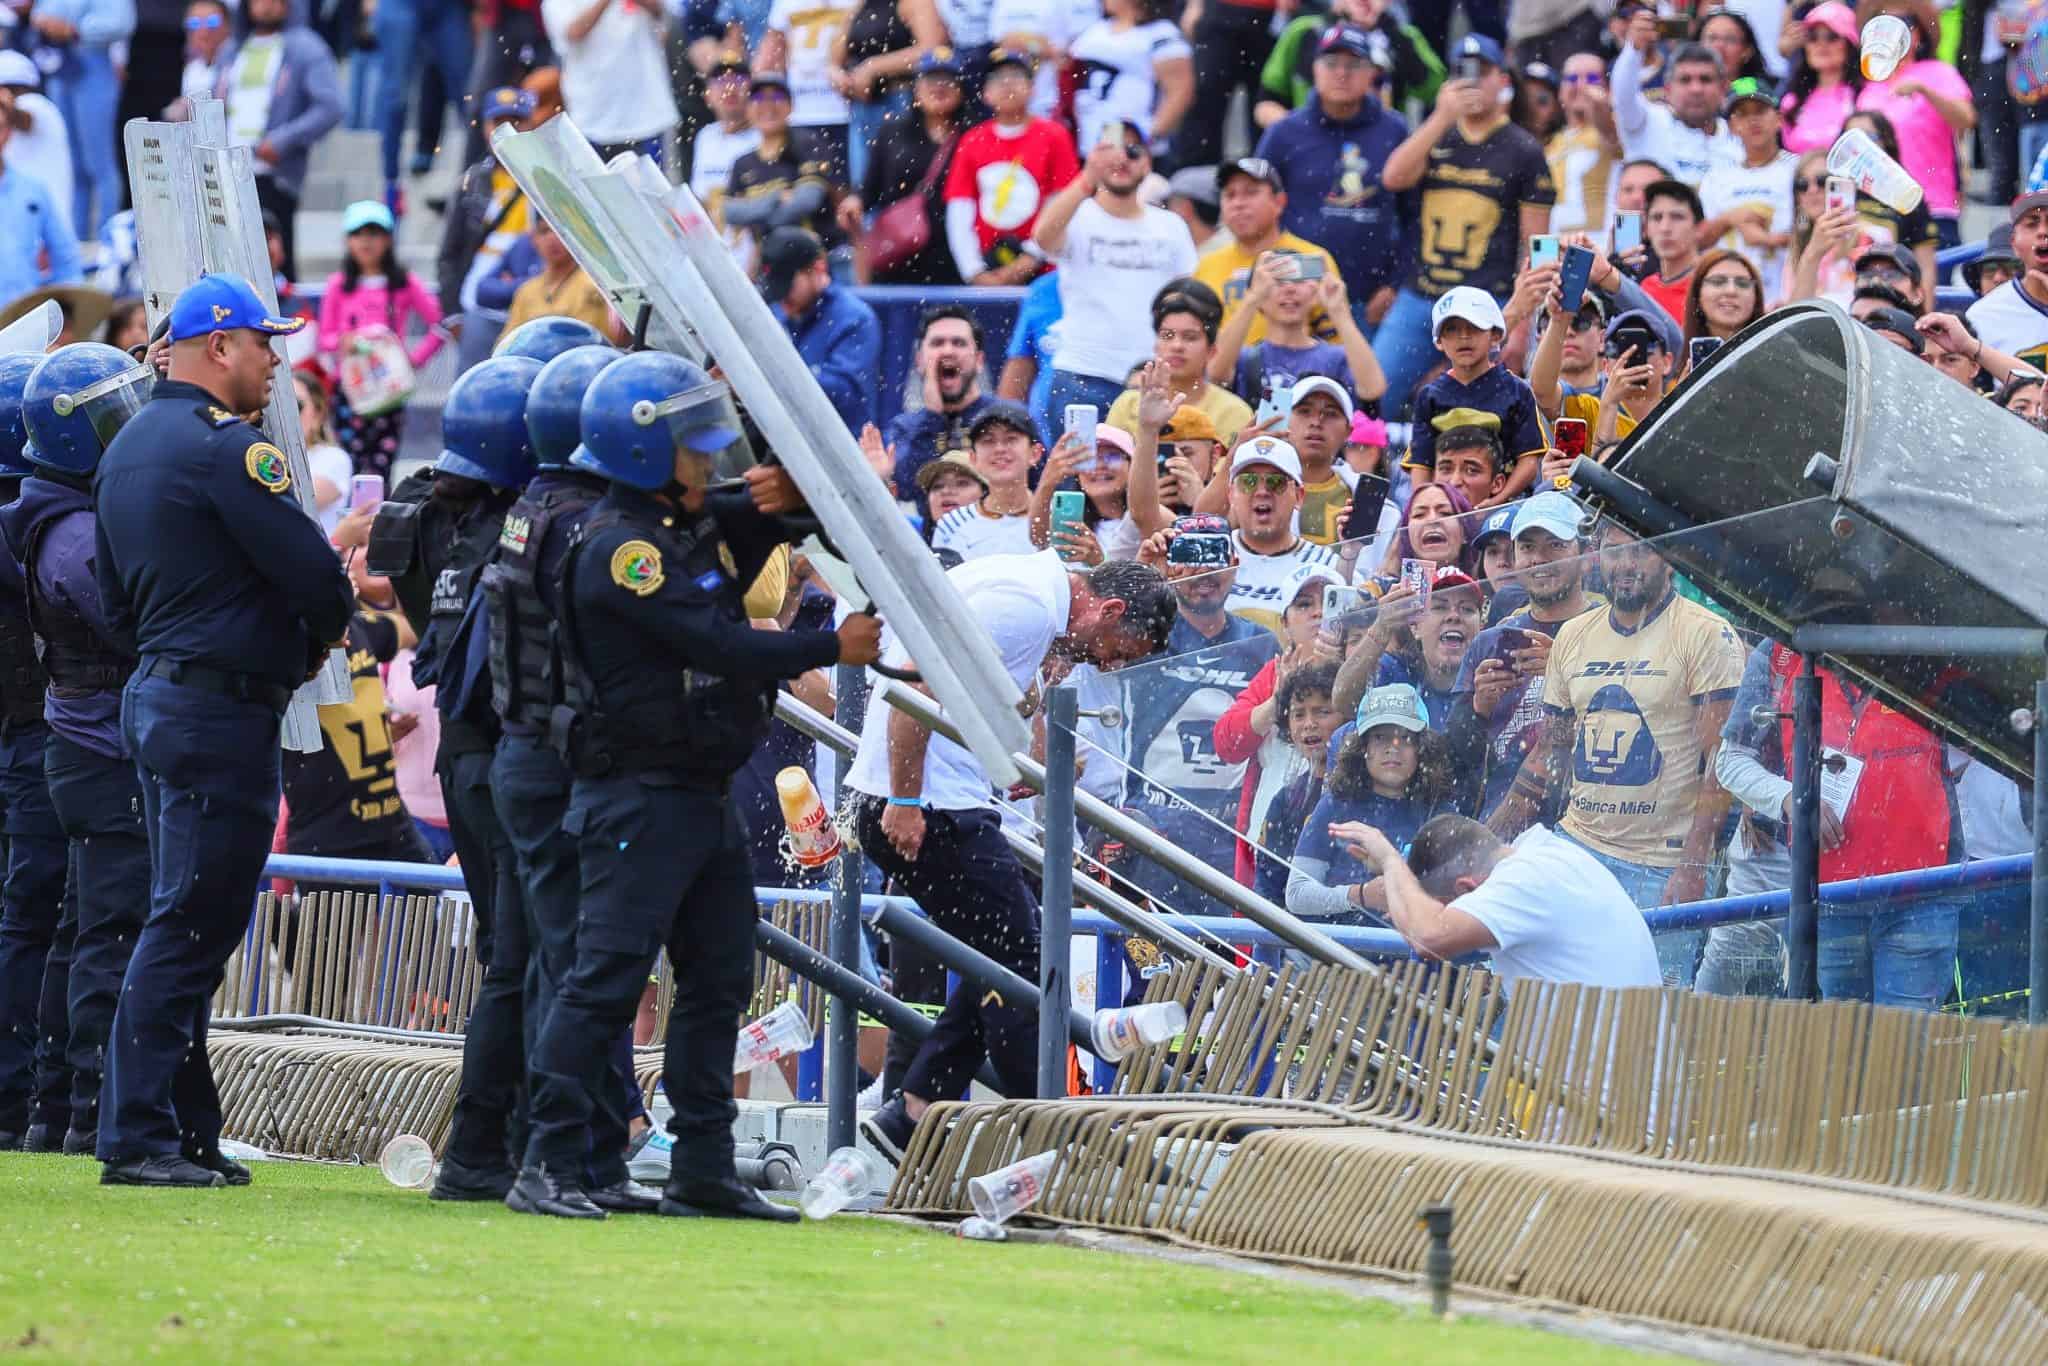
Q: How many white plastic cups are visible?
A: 8